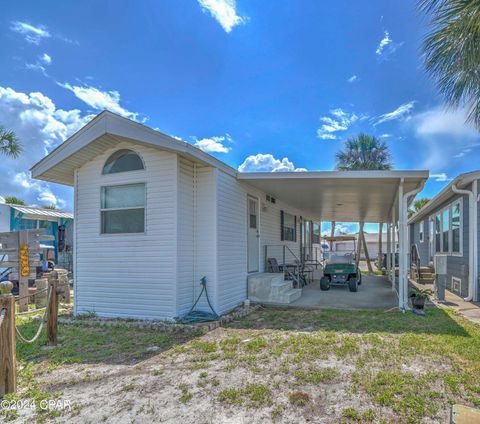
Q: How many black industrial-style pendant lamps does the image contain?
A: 0